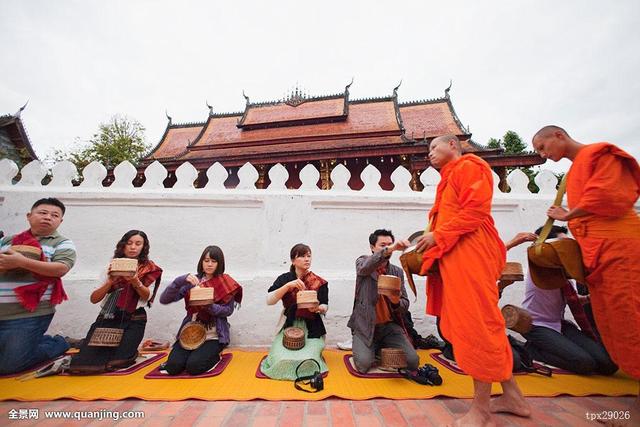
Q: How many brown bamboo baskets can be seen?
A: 11